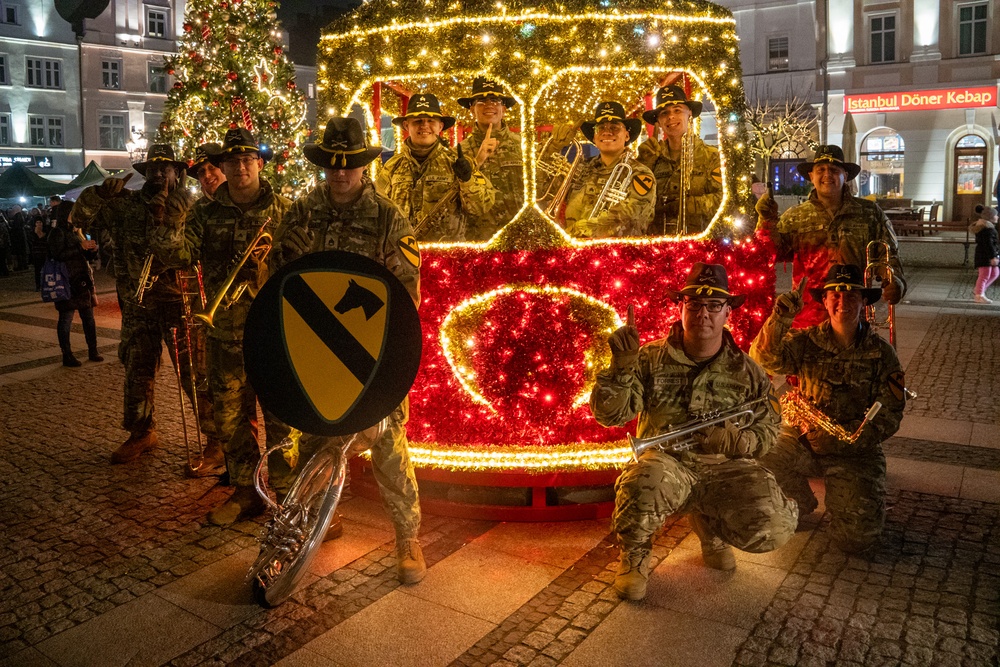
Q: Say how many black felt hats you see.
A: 11